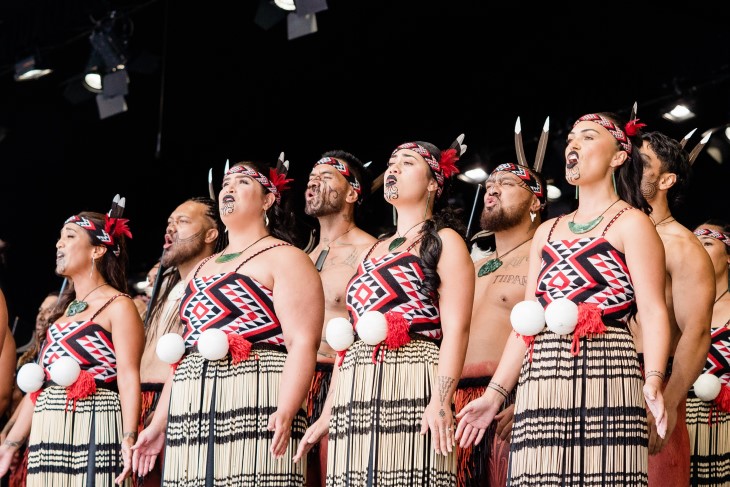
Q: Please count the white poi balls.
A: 9